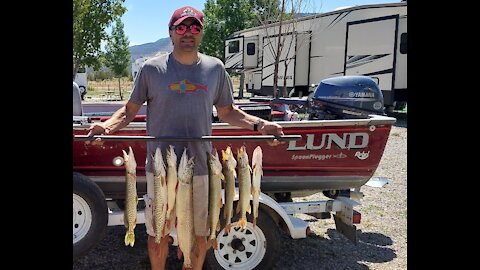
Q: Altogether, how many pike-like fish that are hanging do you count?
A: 8